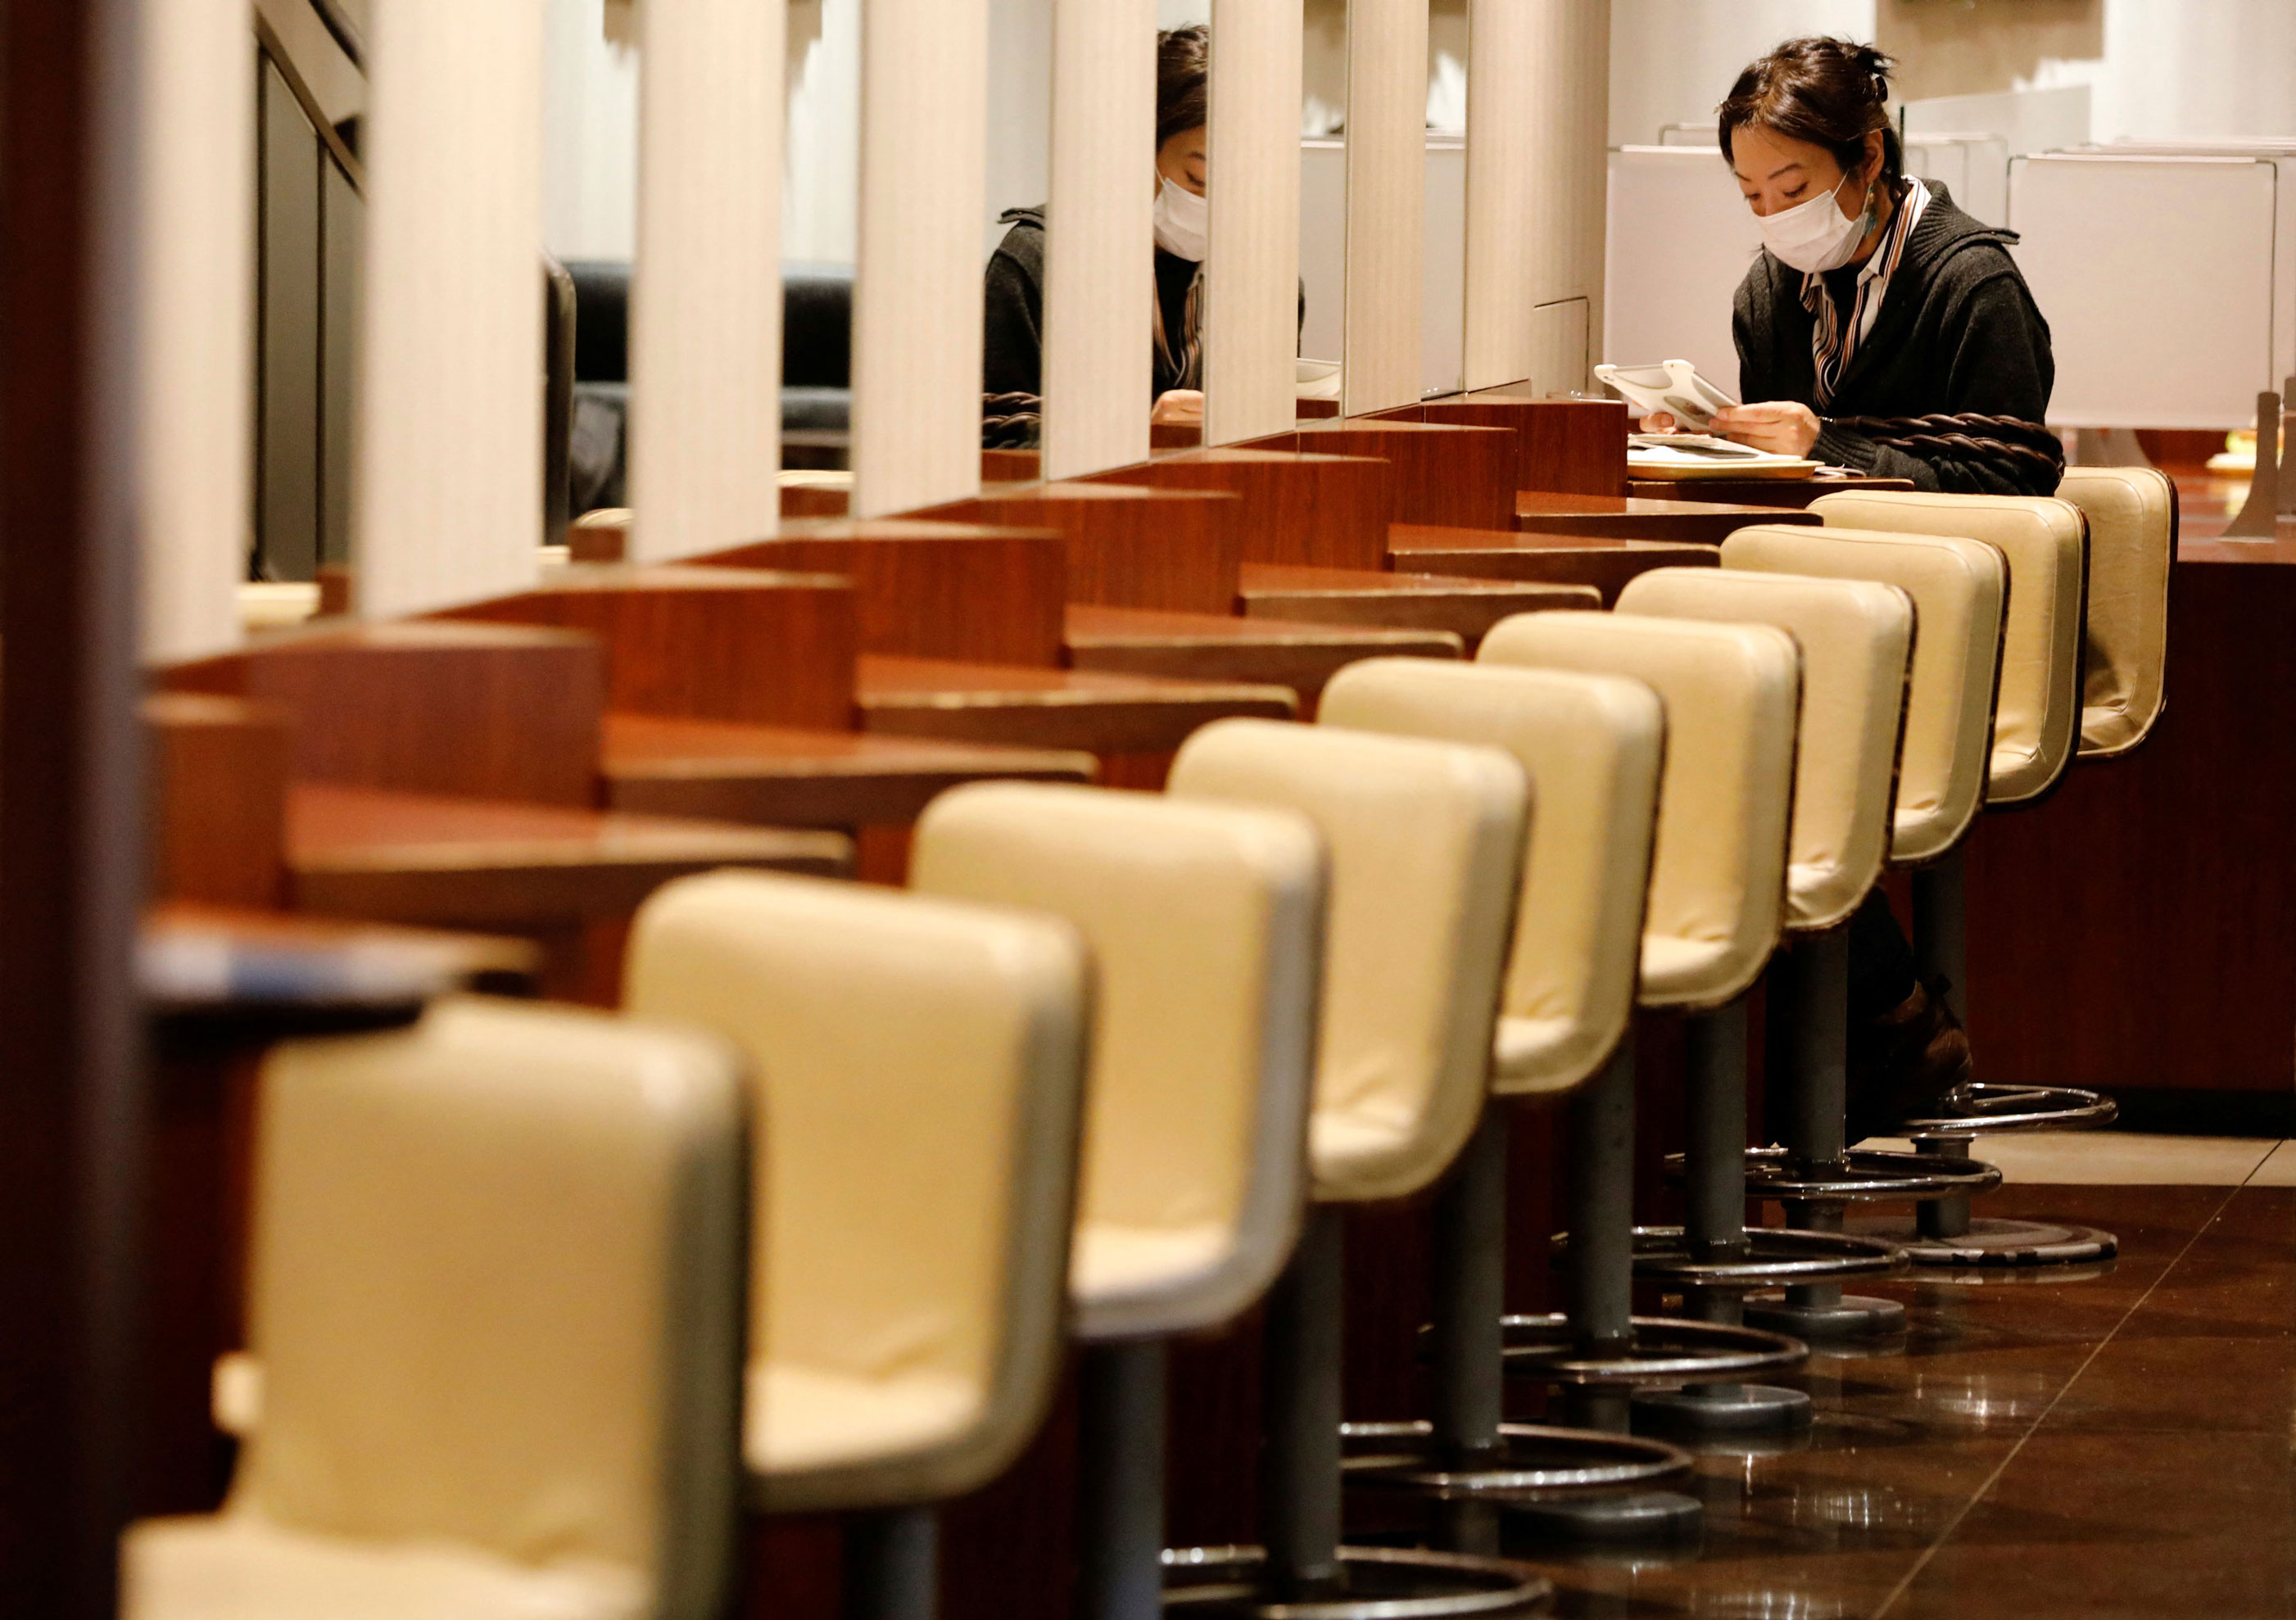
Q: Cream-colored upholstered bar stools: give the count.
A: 10